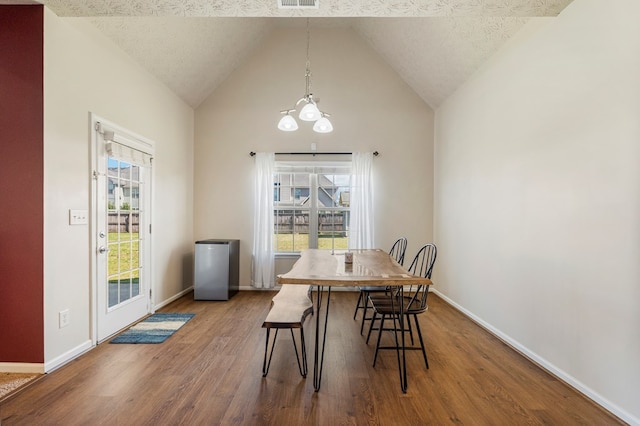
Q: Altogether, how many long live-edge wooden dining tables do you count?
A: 1